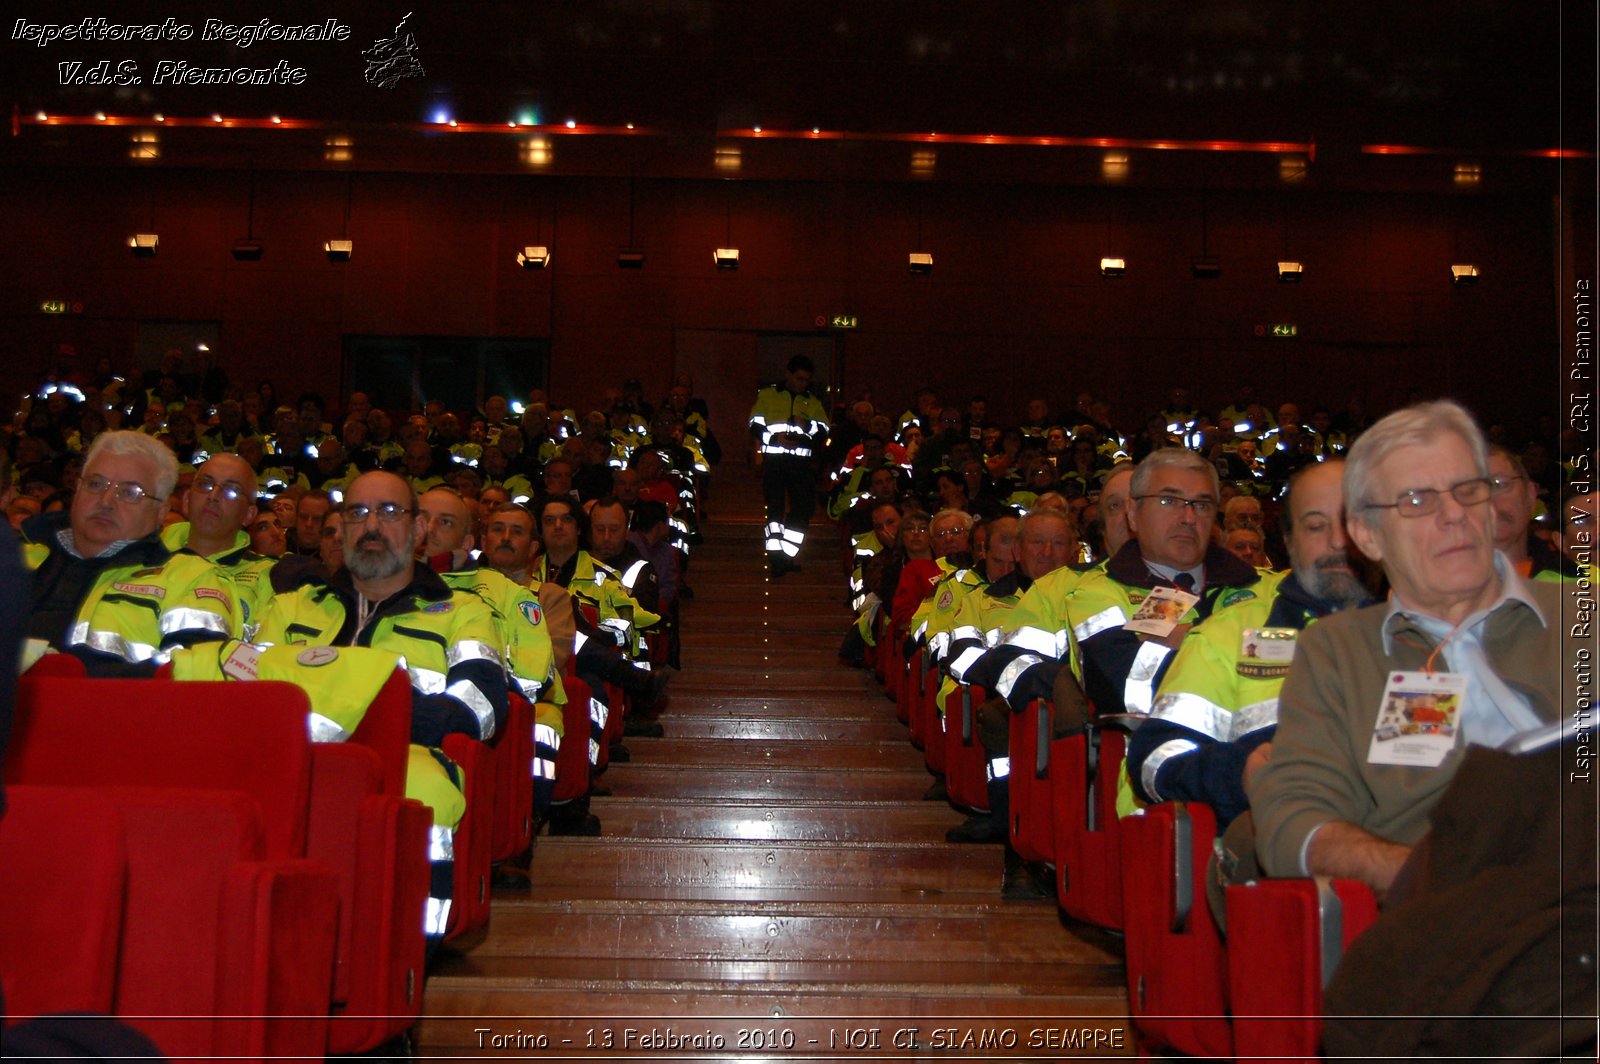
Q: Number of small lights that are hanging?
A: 8